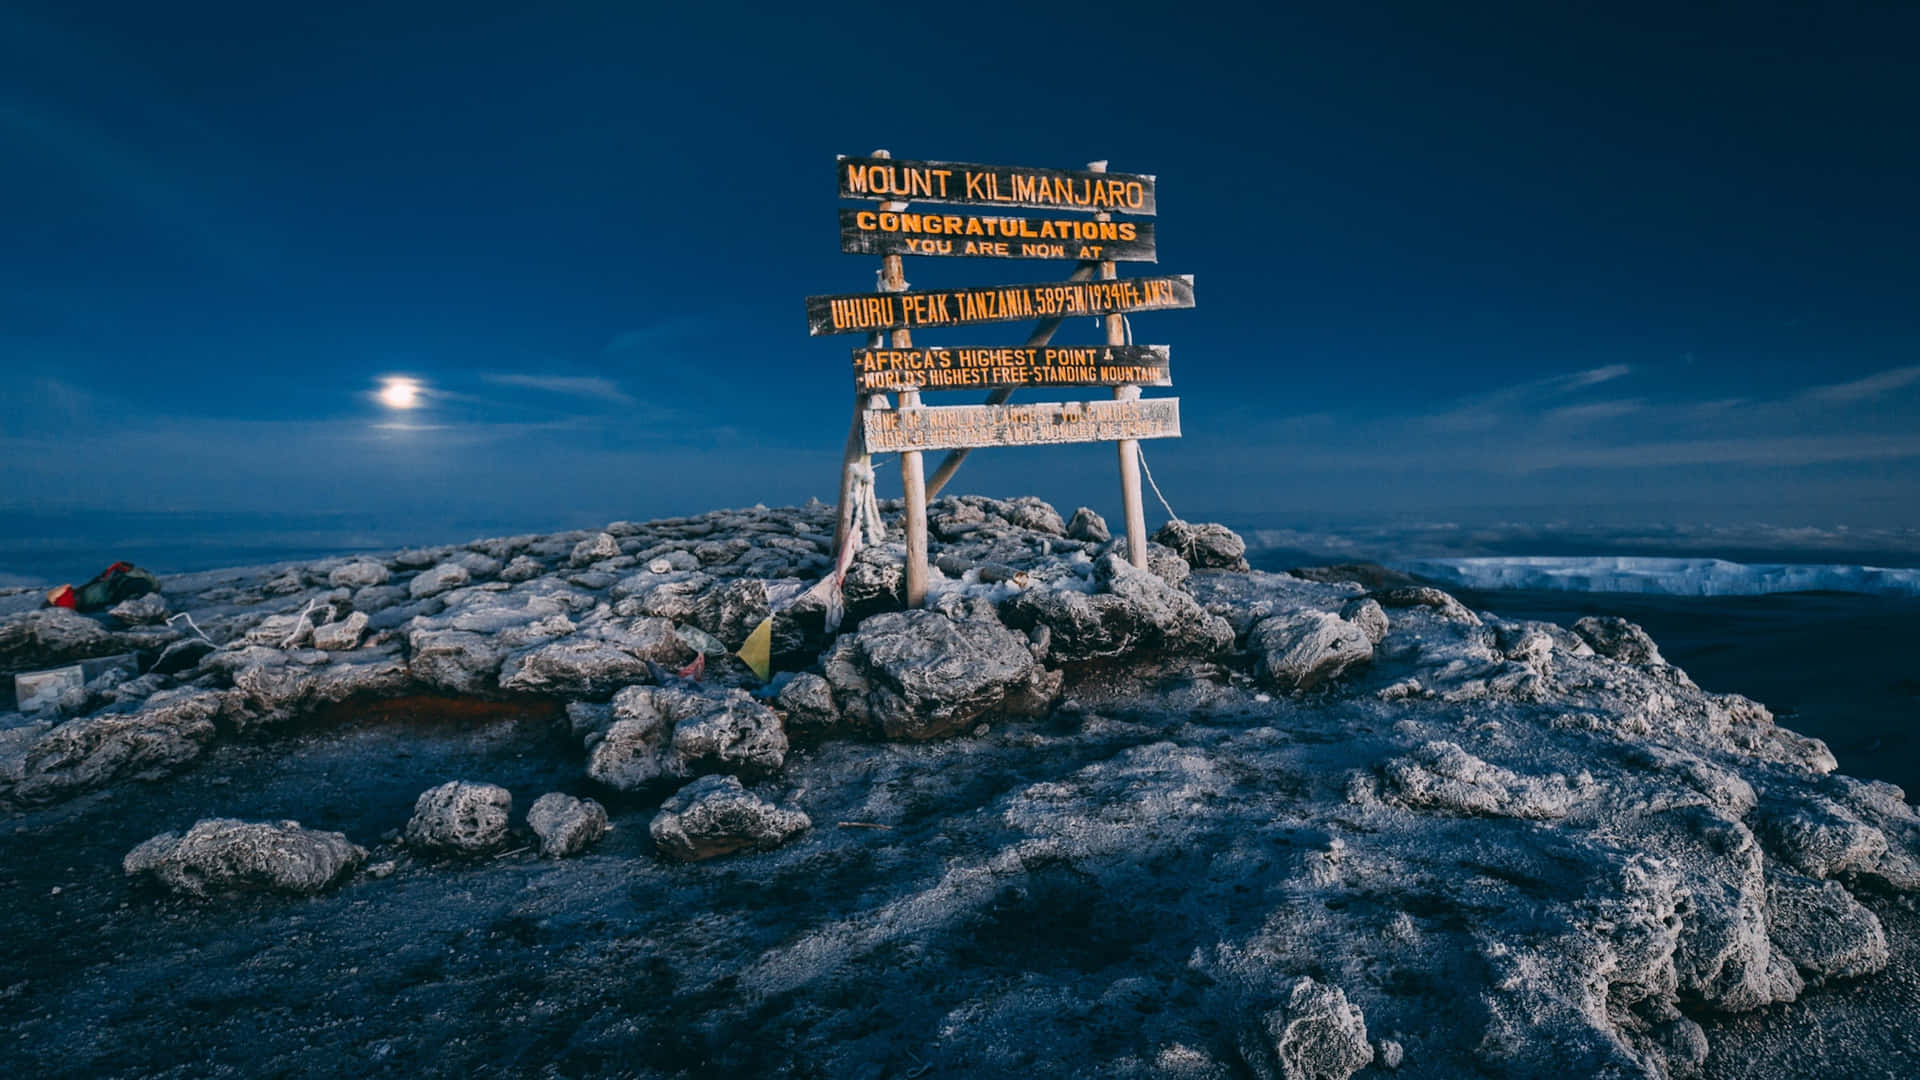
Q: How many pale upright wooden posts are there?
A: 2